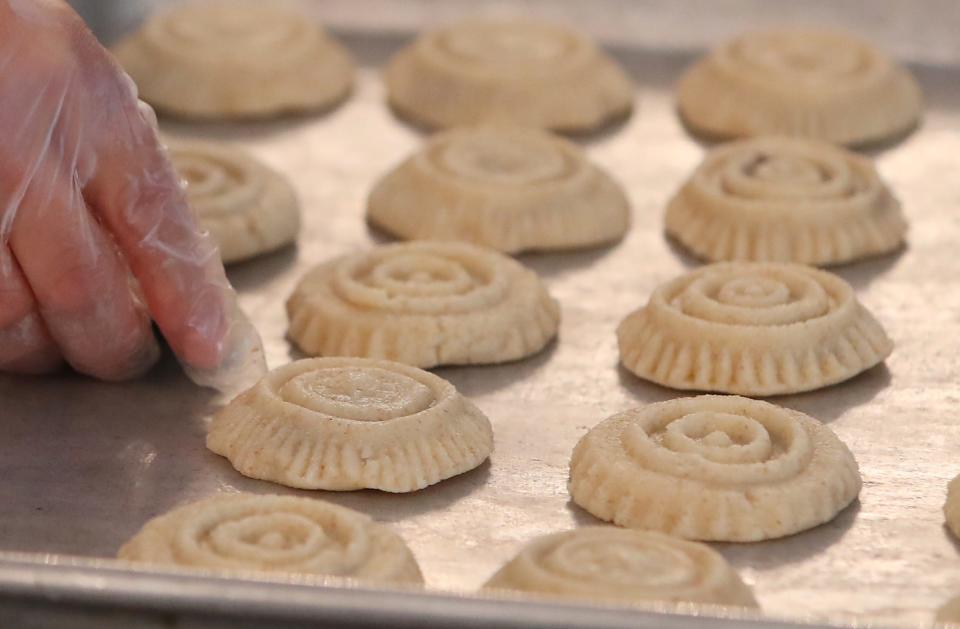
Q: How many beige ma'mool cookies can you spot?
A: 14